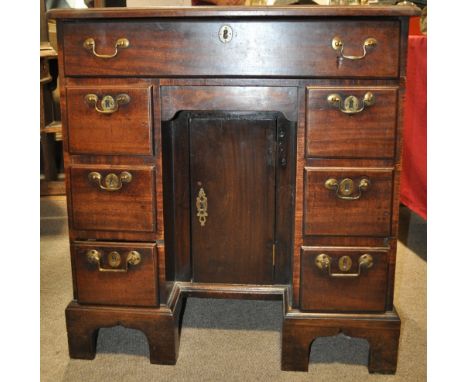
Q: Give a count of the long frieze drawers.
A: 1